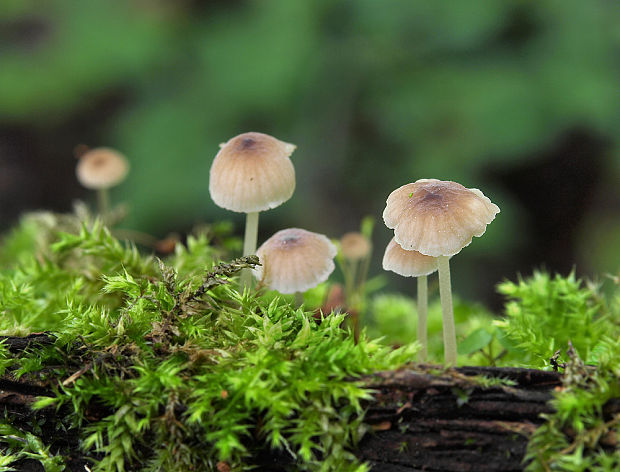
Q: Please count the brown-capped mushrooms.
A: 6